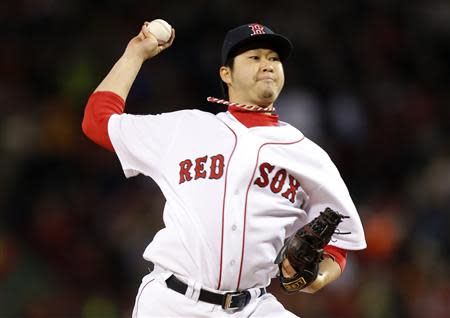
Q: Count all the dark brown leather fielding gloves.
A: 1